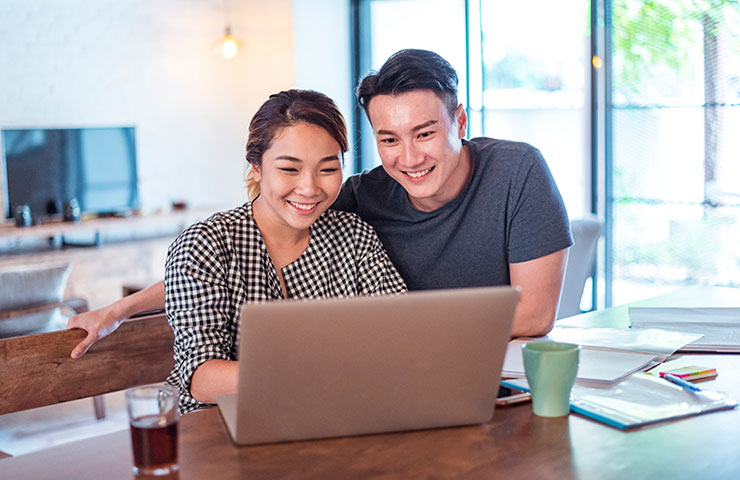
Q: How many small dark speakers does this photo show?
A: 2